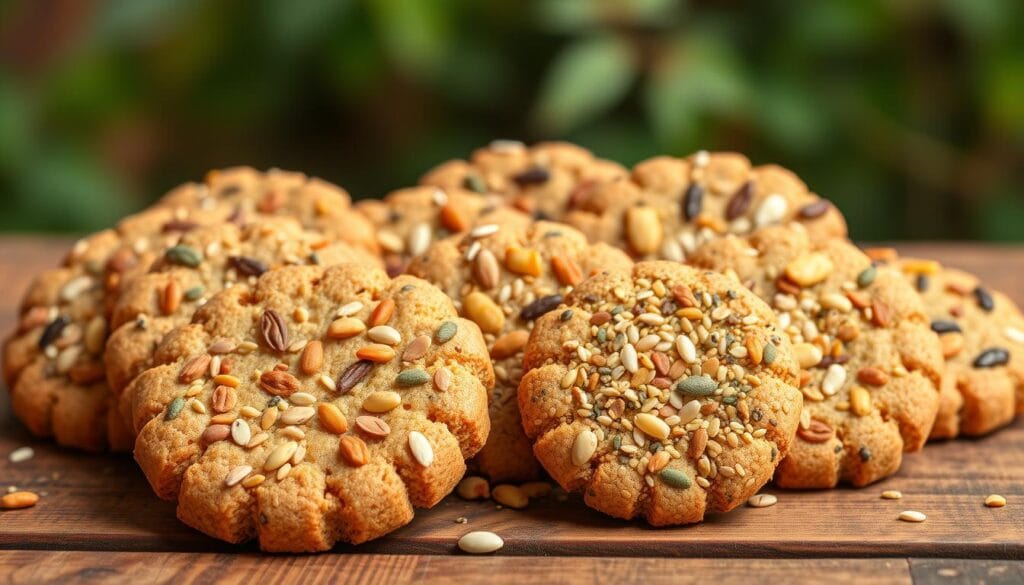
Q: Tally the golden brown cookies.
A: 11